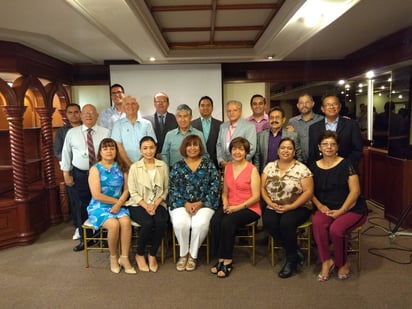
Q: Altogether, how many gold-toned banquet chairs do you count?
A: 6